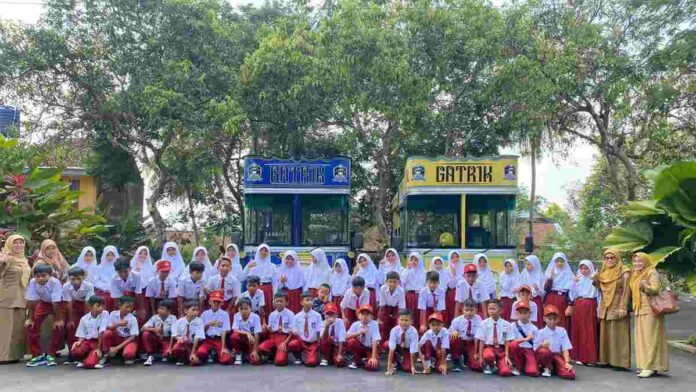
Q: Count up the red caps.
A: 9